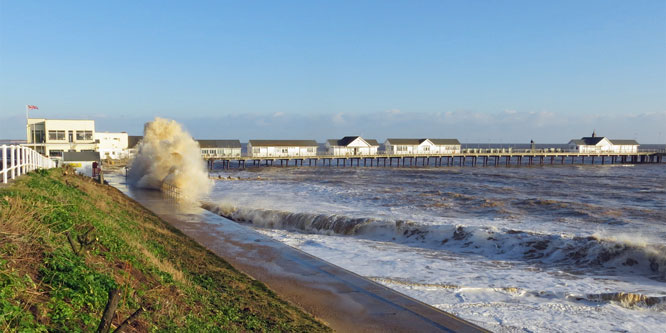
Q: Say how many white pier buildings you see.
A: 5